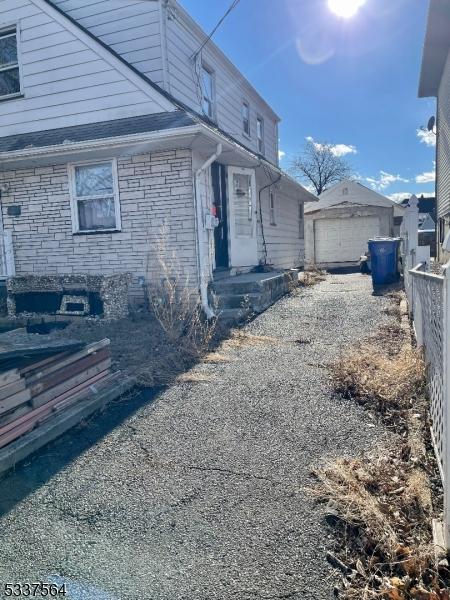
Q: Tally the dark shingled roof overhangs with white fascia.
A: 1